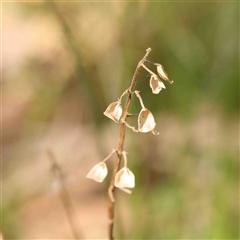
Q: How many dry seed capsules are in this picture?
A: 6